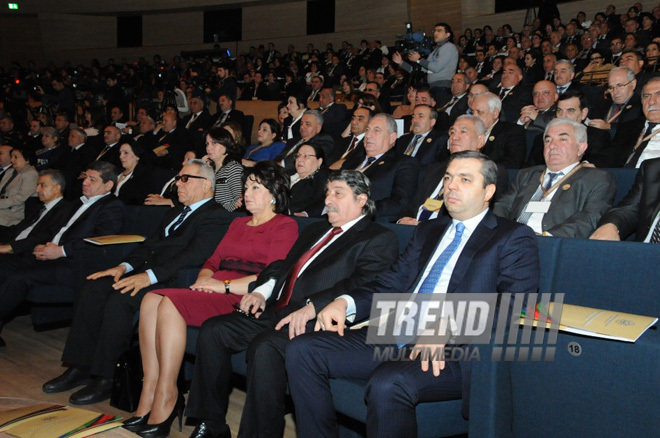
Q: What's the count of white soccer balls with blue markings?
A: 0